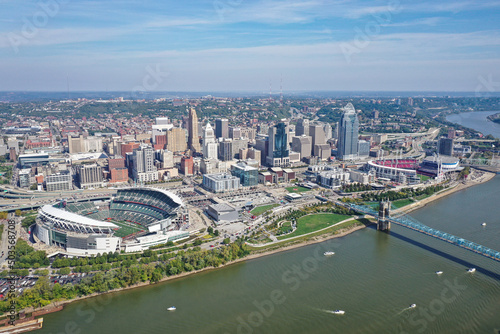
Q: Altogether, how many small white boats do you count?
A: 7